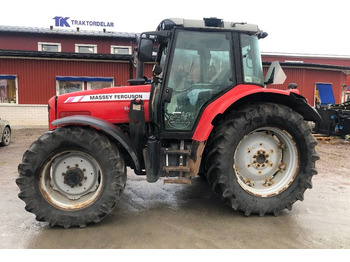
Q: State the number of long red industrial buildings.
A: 1